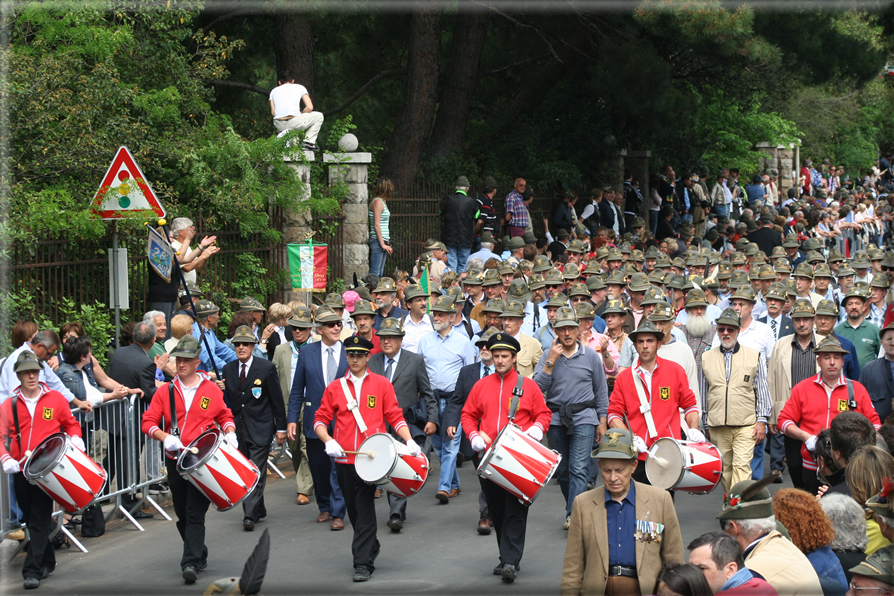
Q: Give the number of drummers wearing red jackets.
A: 6